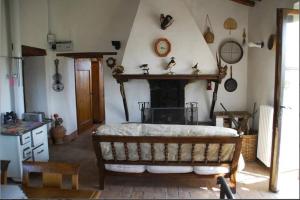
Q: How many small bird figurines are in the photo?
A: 3